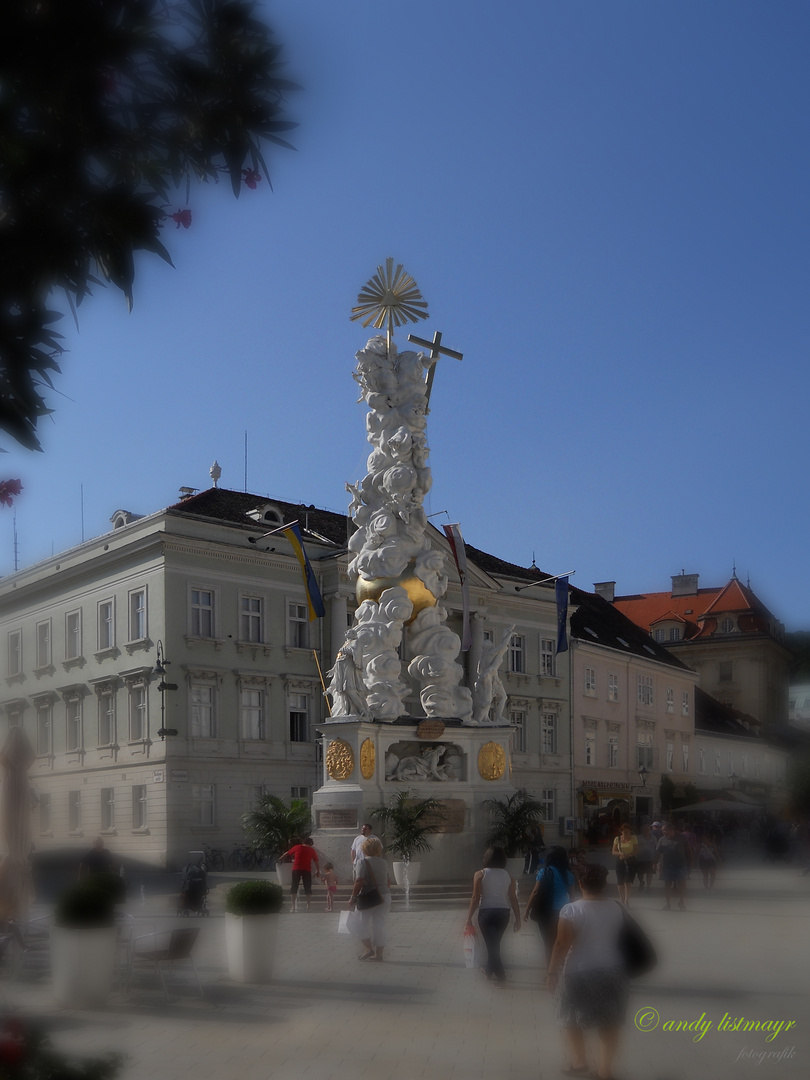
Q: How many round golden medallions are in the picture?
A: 3